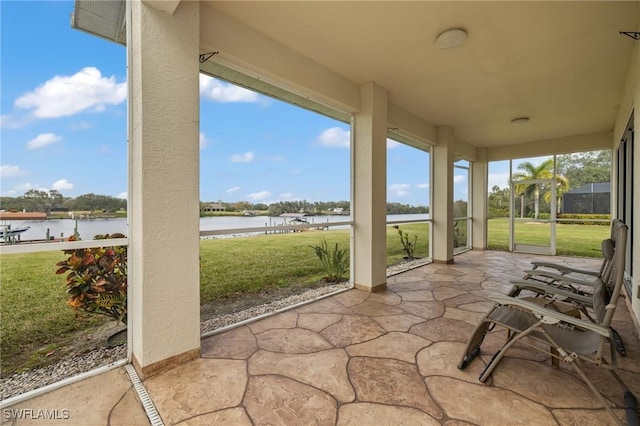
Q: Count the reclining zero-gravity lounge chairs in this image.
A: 2